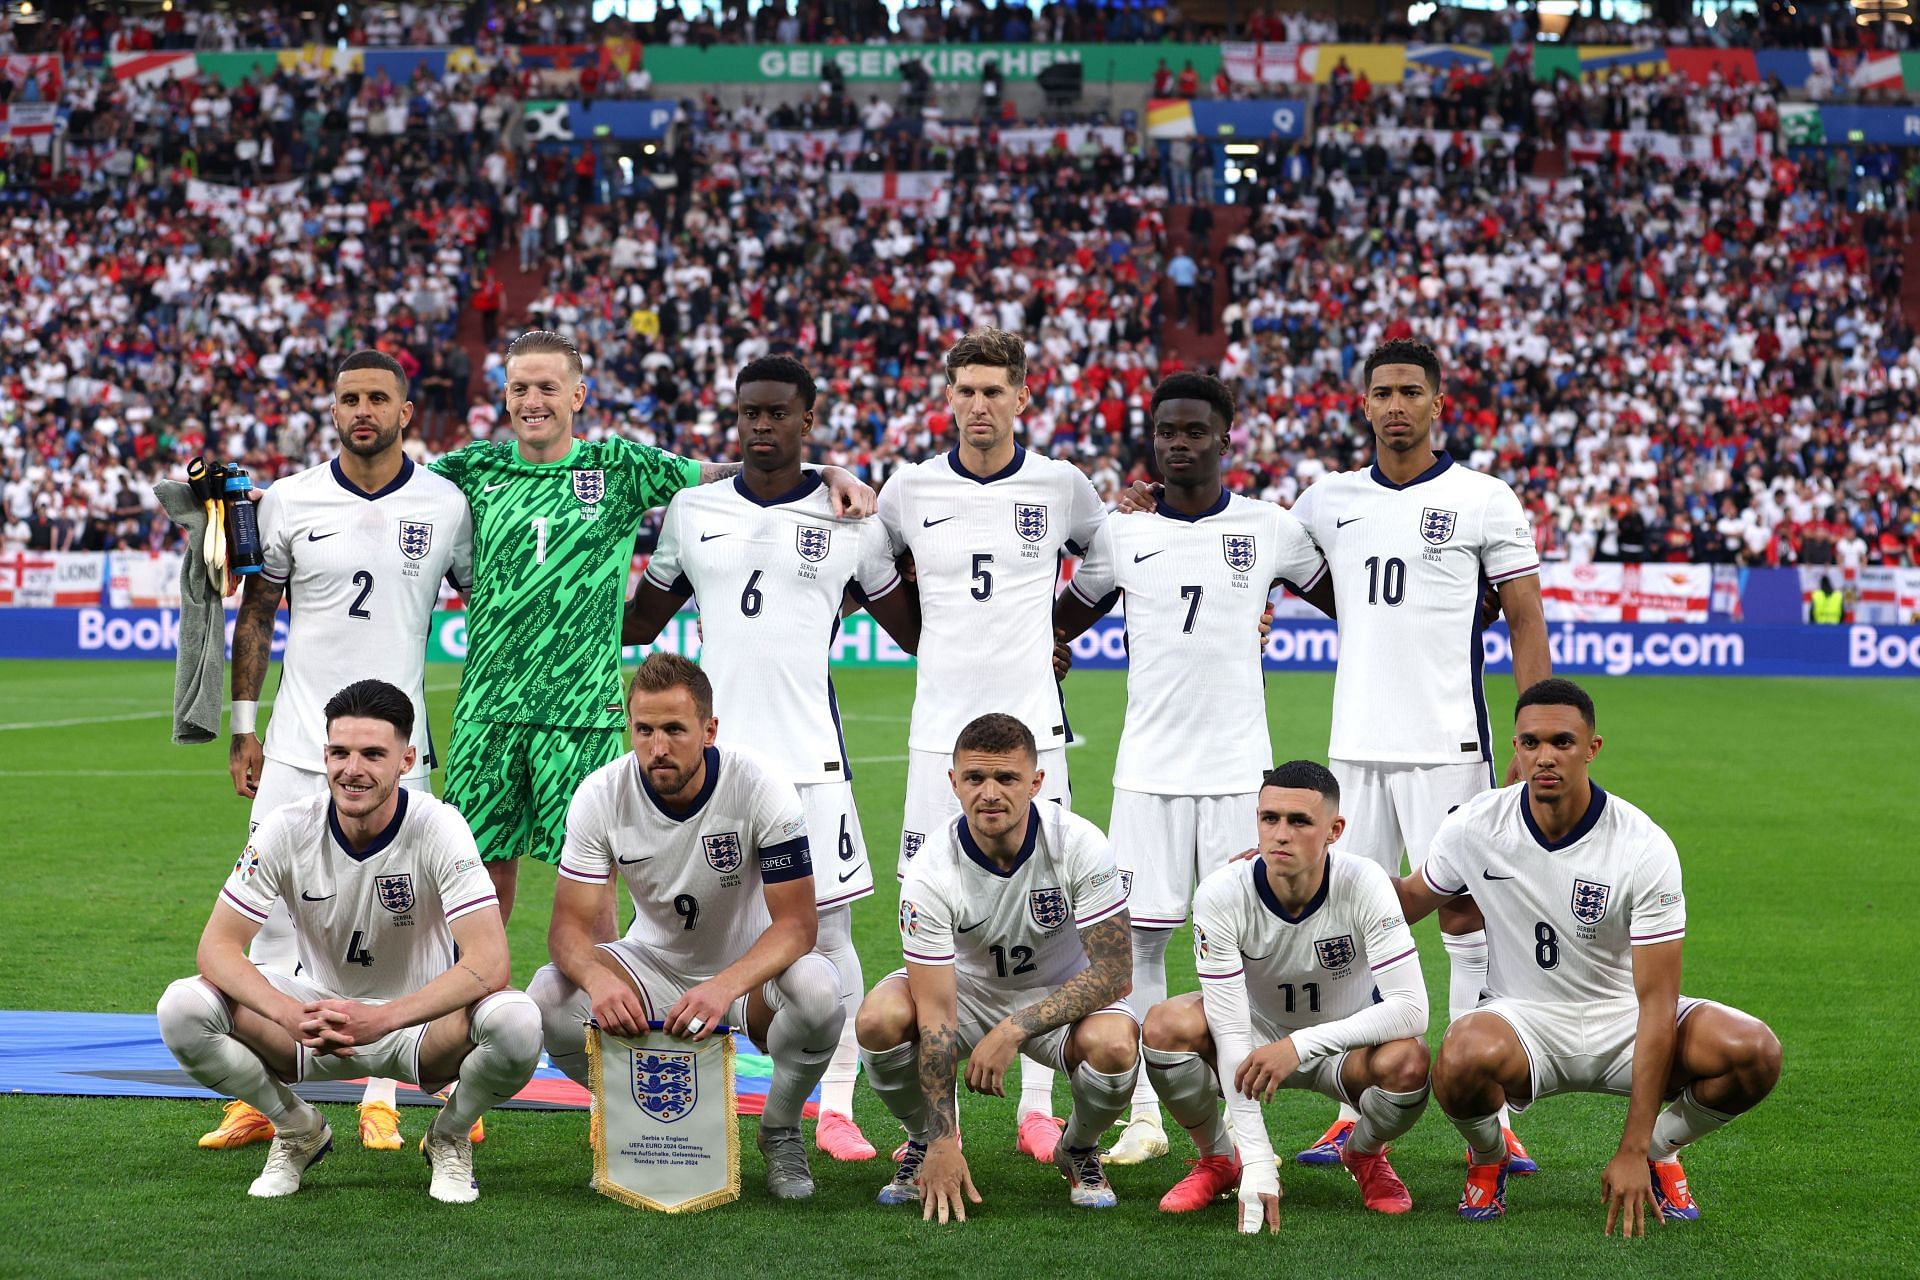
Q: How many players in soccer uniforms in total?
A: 11